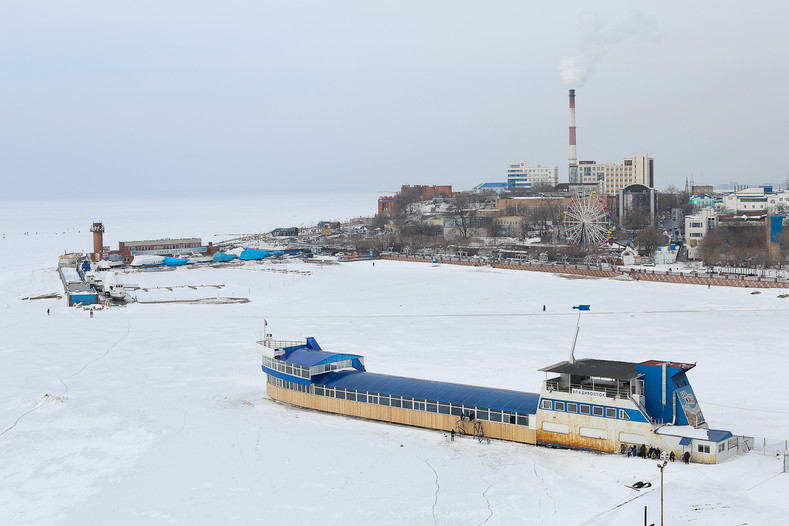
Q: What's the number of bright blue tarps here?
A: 3